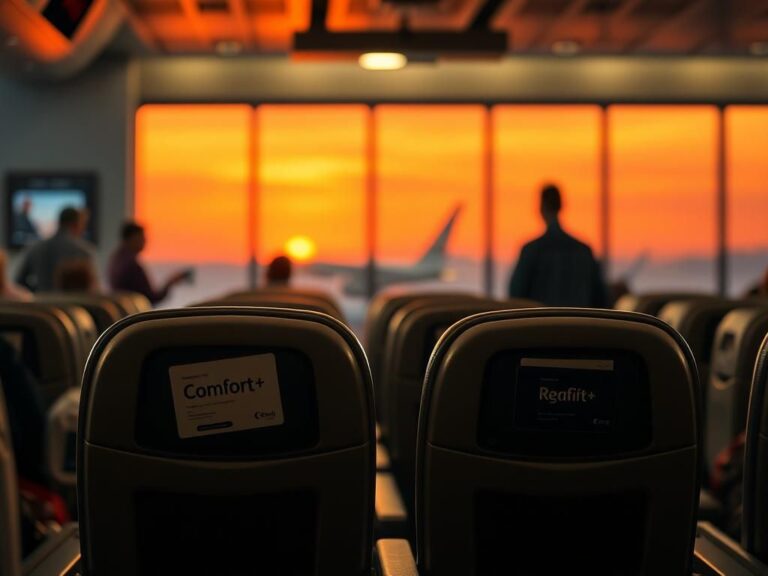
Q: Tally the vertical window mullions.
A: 5